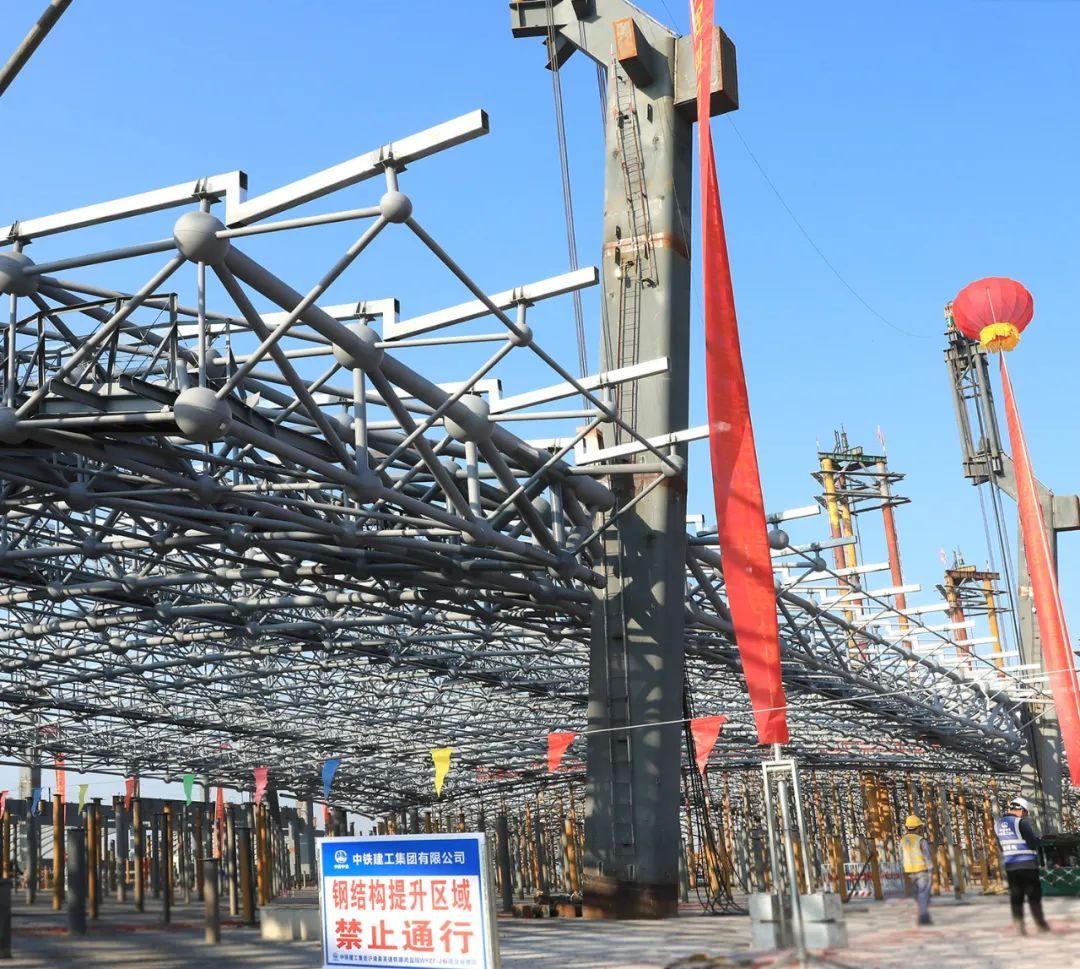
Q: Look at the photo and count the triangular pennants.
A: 10